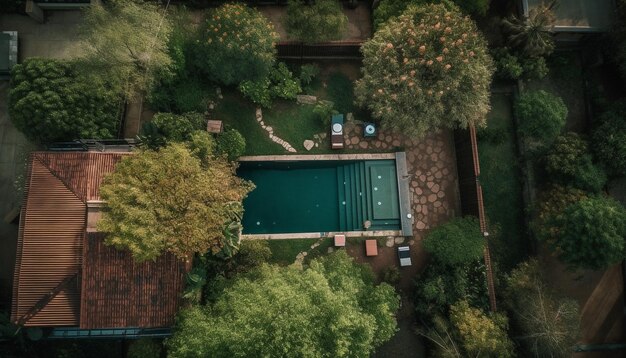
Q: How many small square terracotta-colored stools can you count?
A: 2